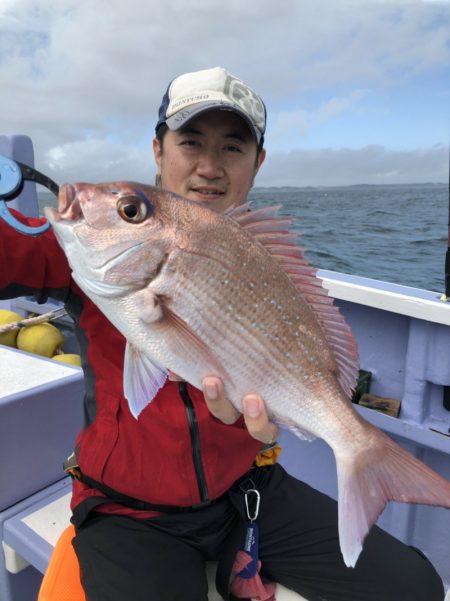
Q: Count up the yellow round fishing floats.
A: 3